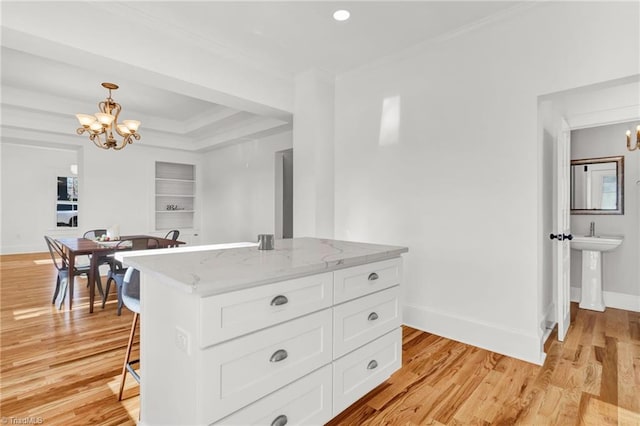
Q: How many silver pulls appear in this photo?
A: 6